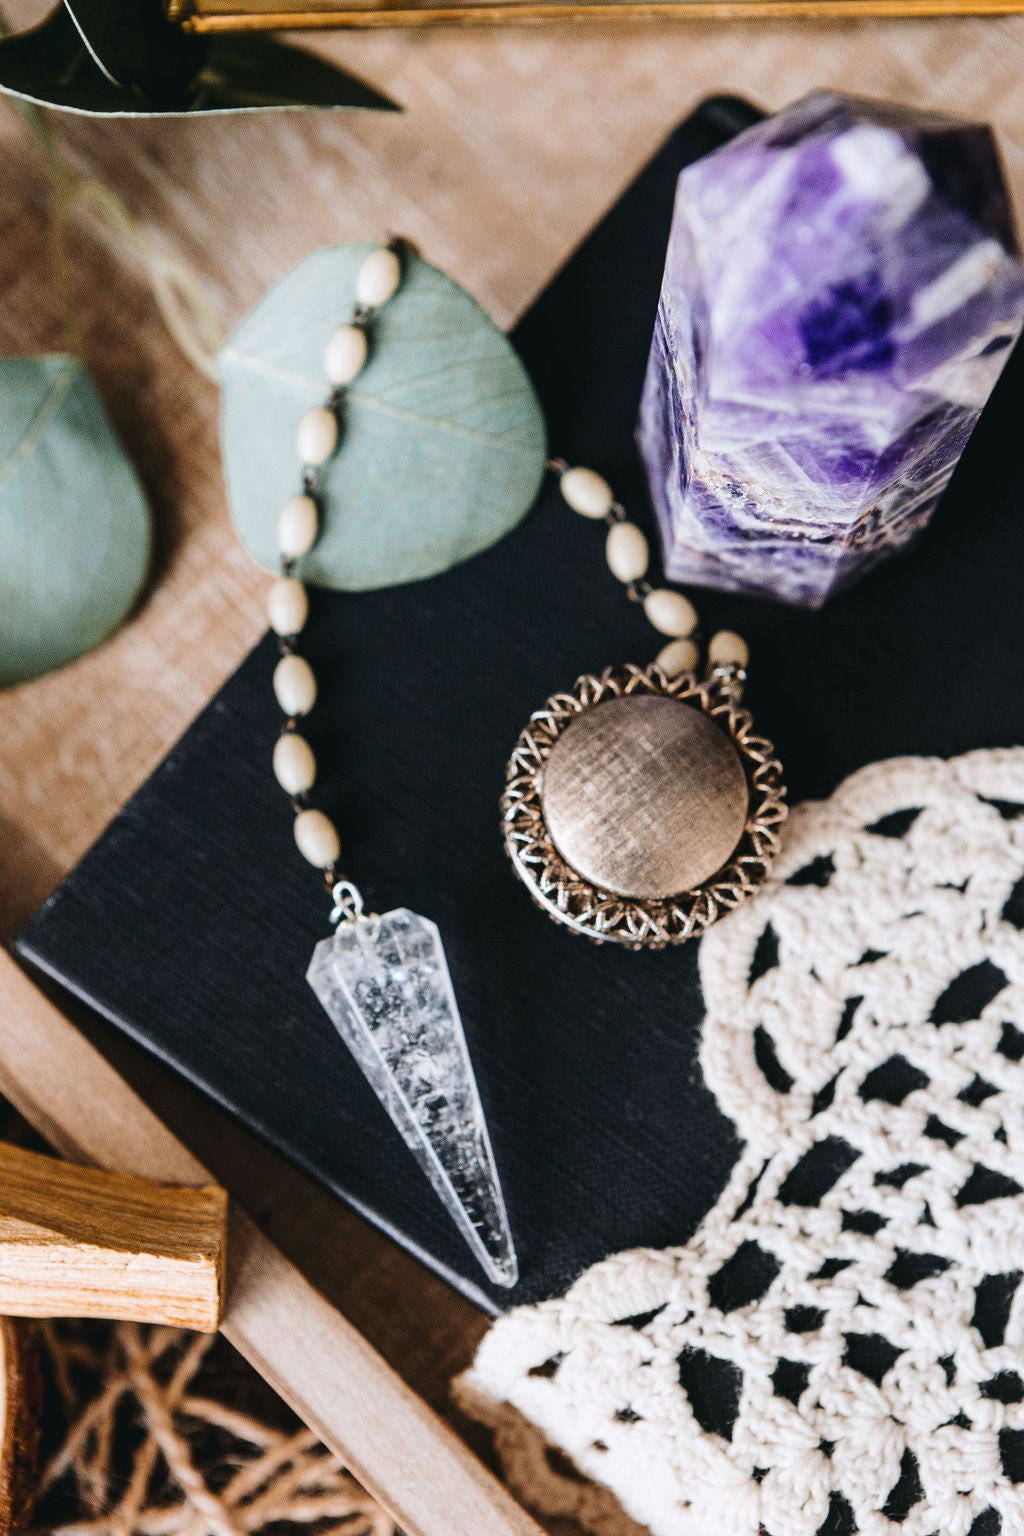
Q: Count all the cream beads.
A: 13